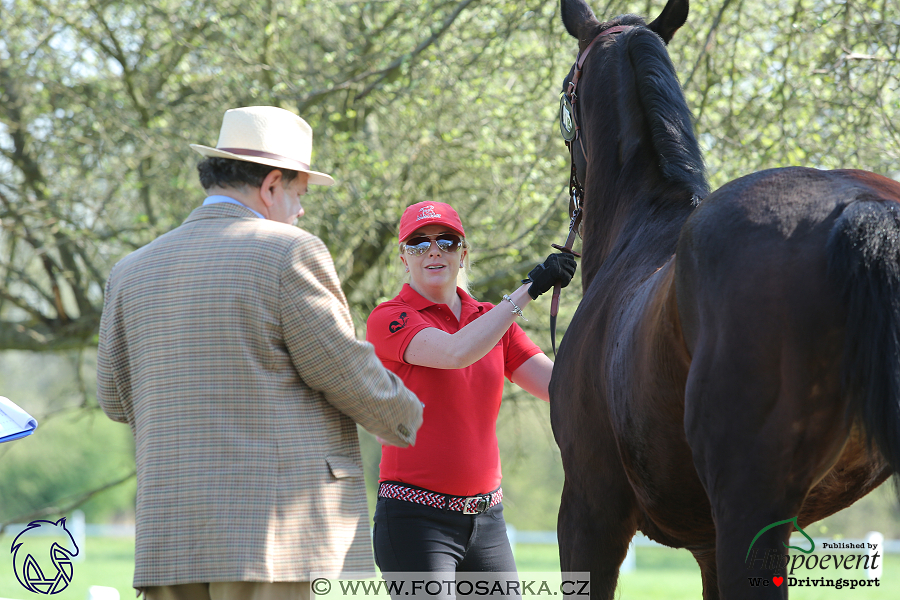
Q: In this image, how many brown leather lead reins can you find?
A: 1